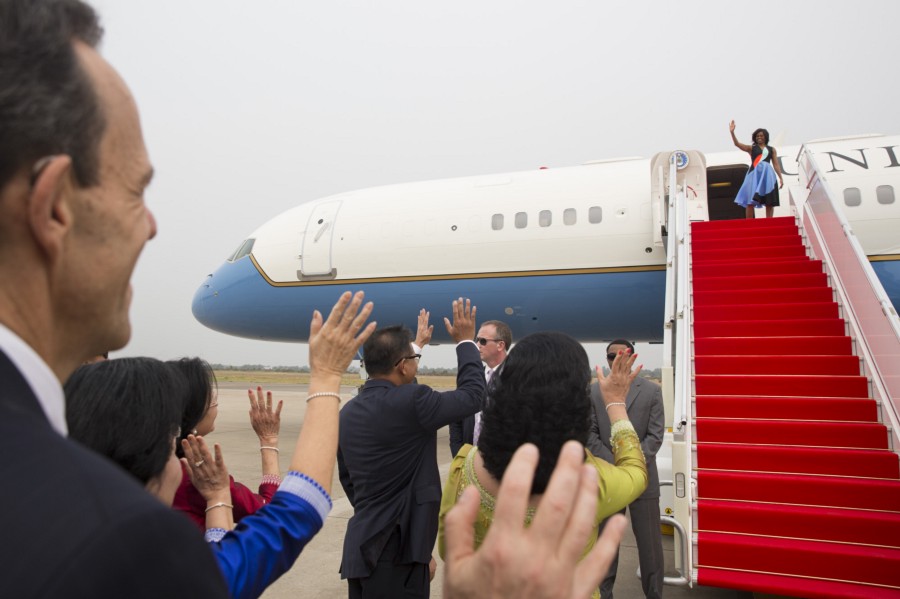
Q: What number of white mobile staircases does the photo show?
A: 1